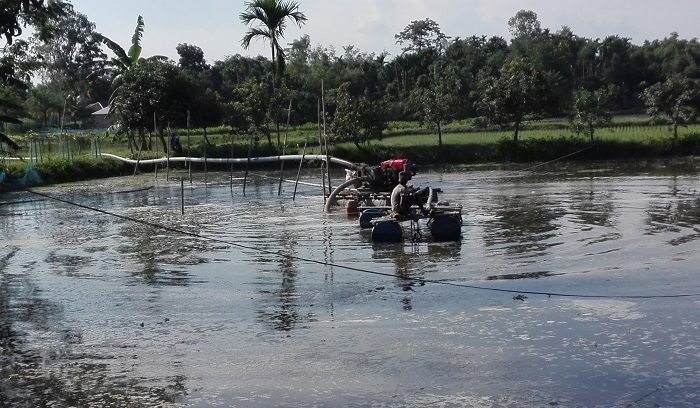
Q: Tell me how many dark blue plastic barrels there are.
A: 3